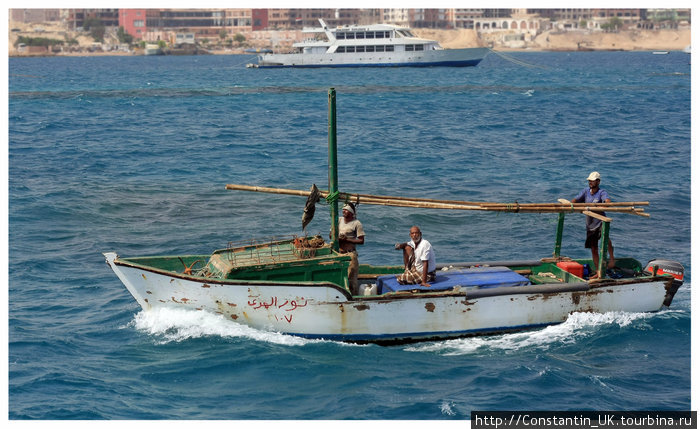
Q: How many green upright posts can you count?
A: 3